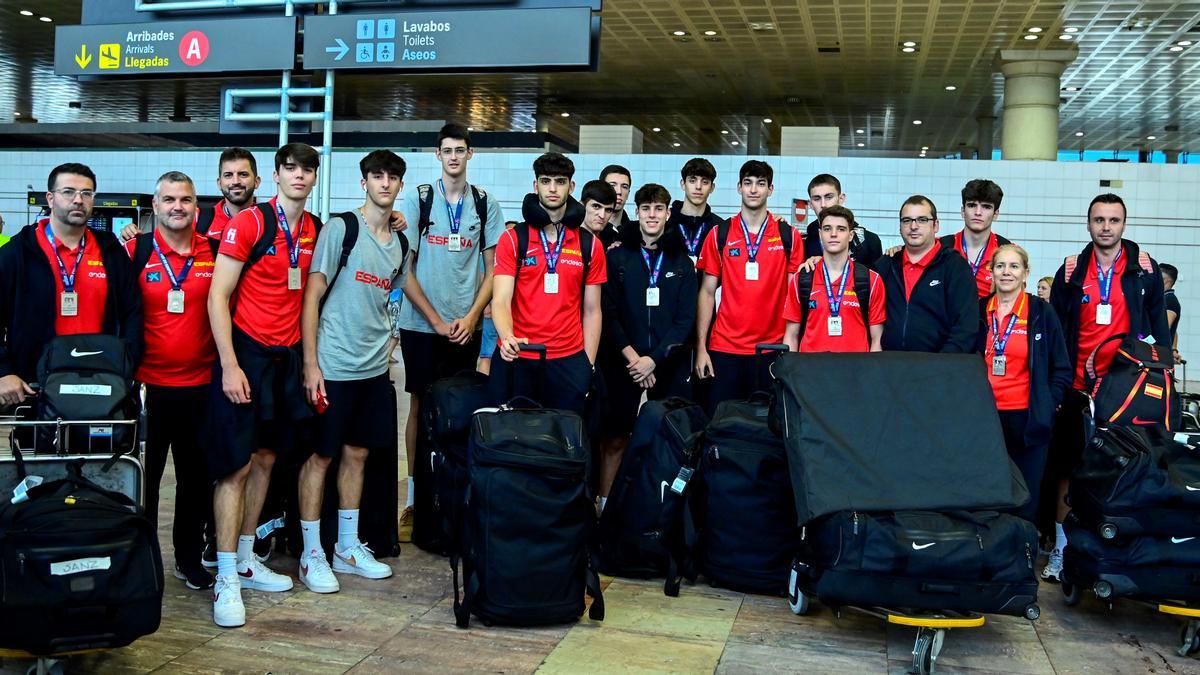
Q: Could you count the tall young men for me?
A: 12